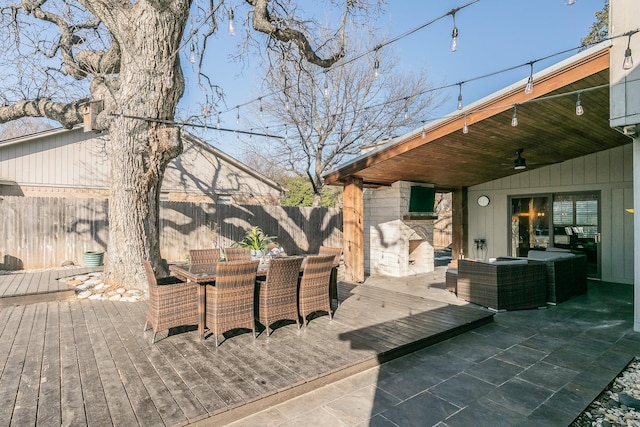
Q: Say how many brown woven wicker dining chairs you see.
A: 7